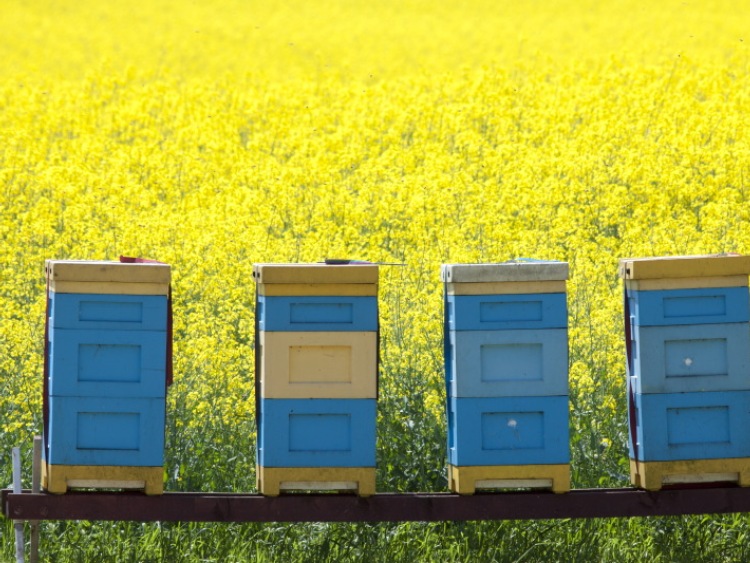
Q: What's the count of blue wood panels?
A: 11